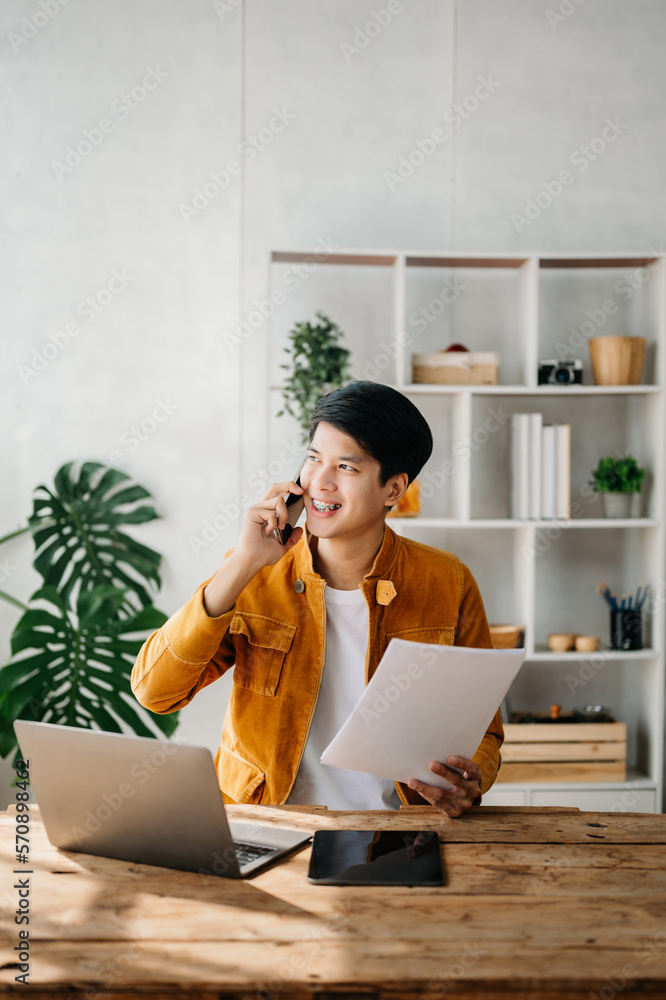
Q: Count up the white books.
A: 4